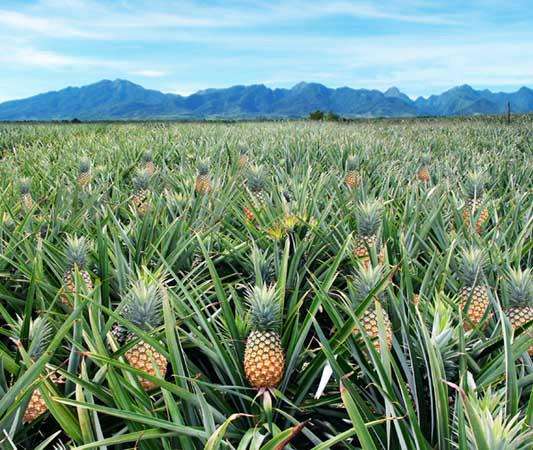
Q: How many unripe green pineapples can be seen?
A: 0